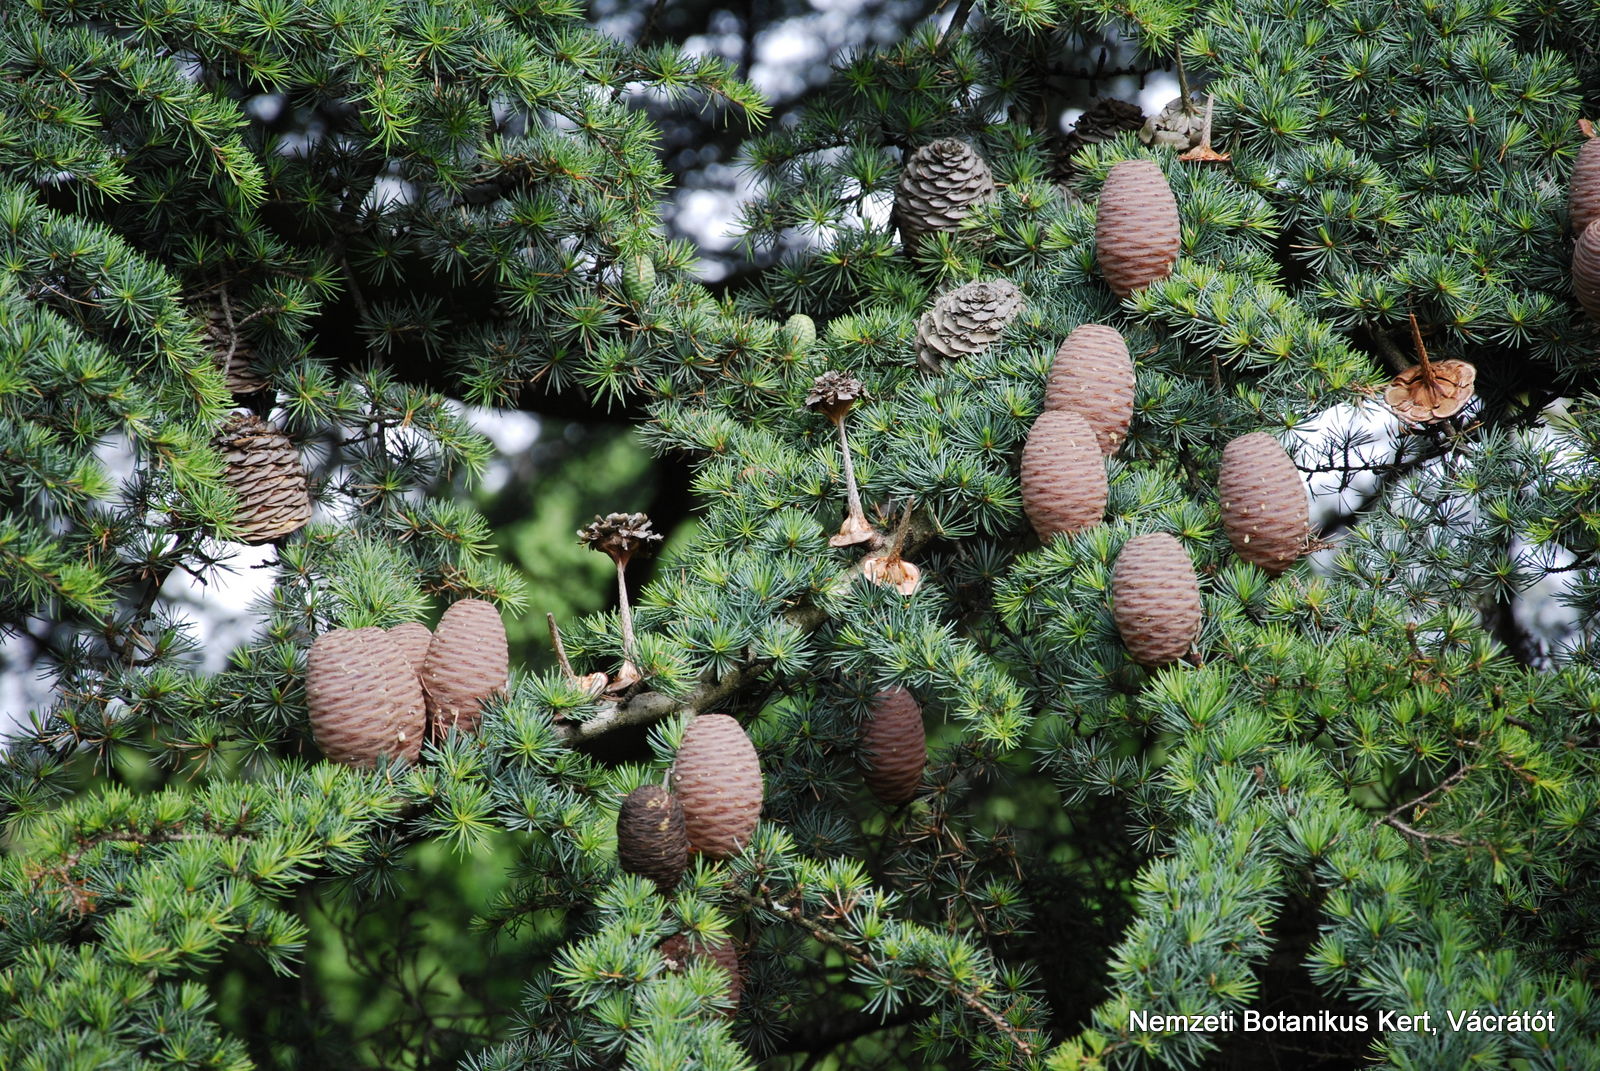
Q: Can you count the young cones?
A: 2